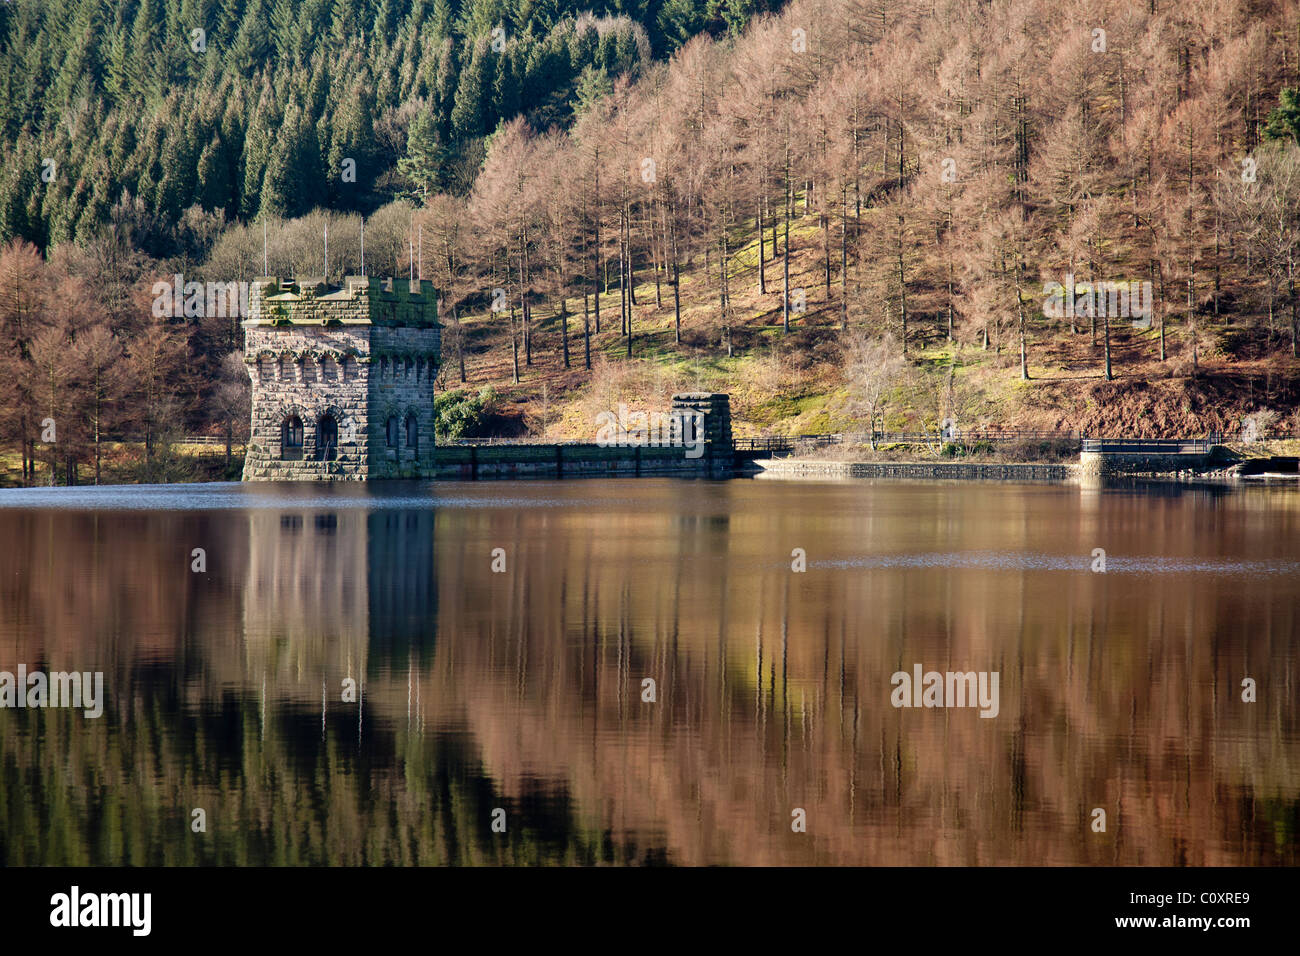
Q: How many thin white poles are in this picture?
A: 5